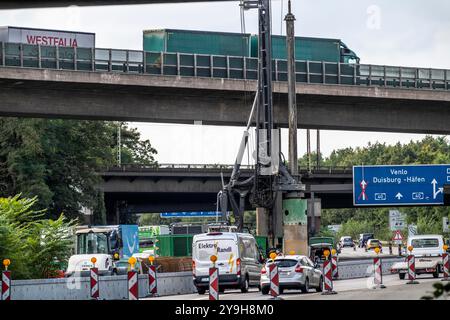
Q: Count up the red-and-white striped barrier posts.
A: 11